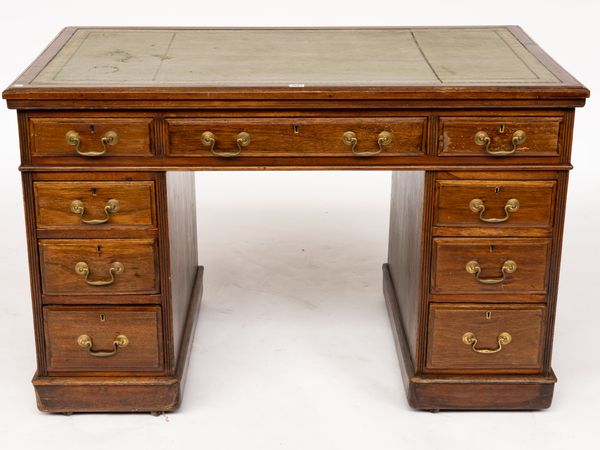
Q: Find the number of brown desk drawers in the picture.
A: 9